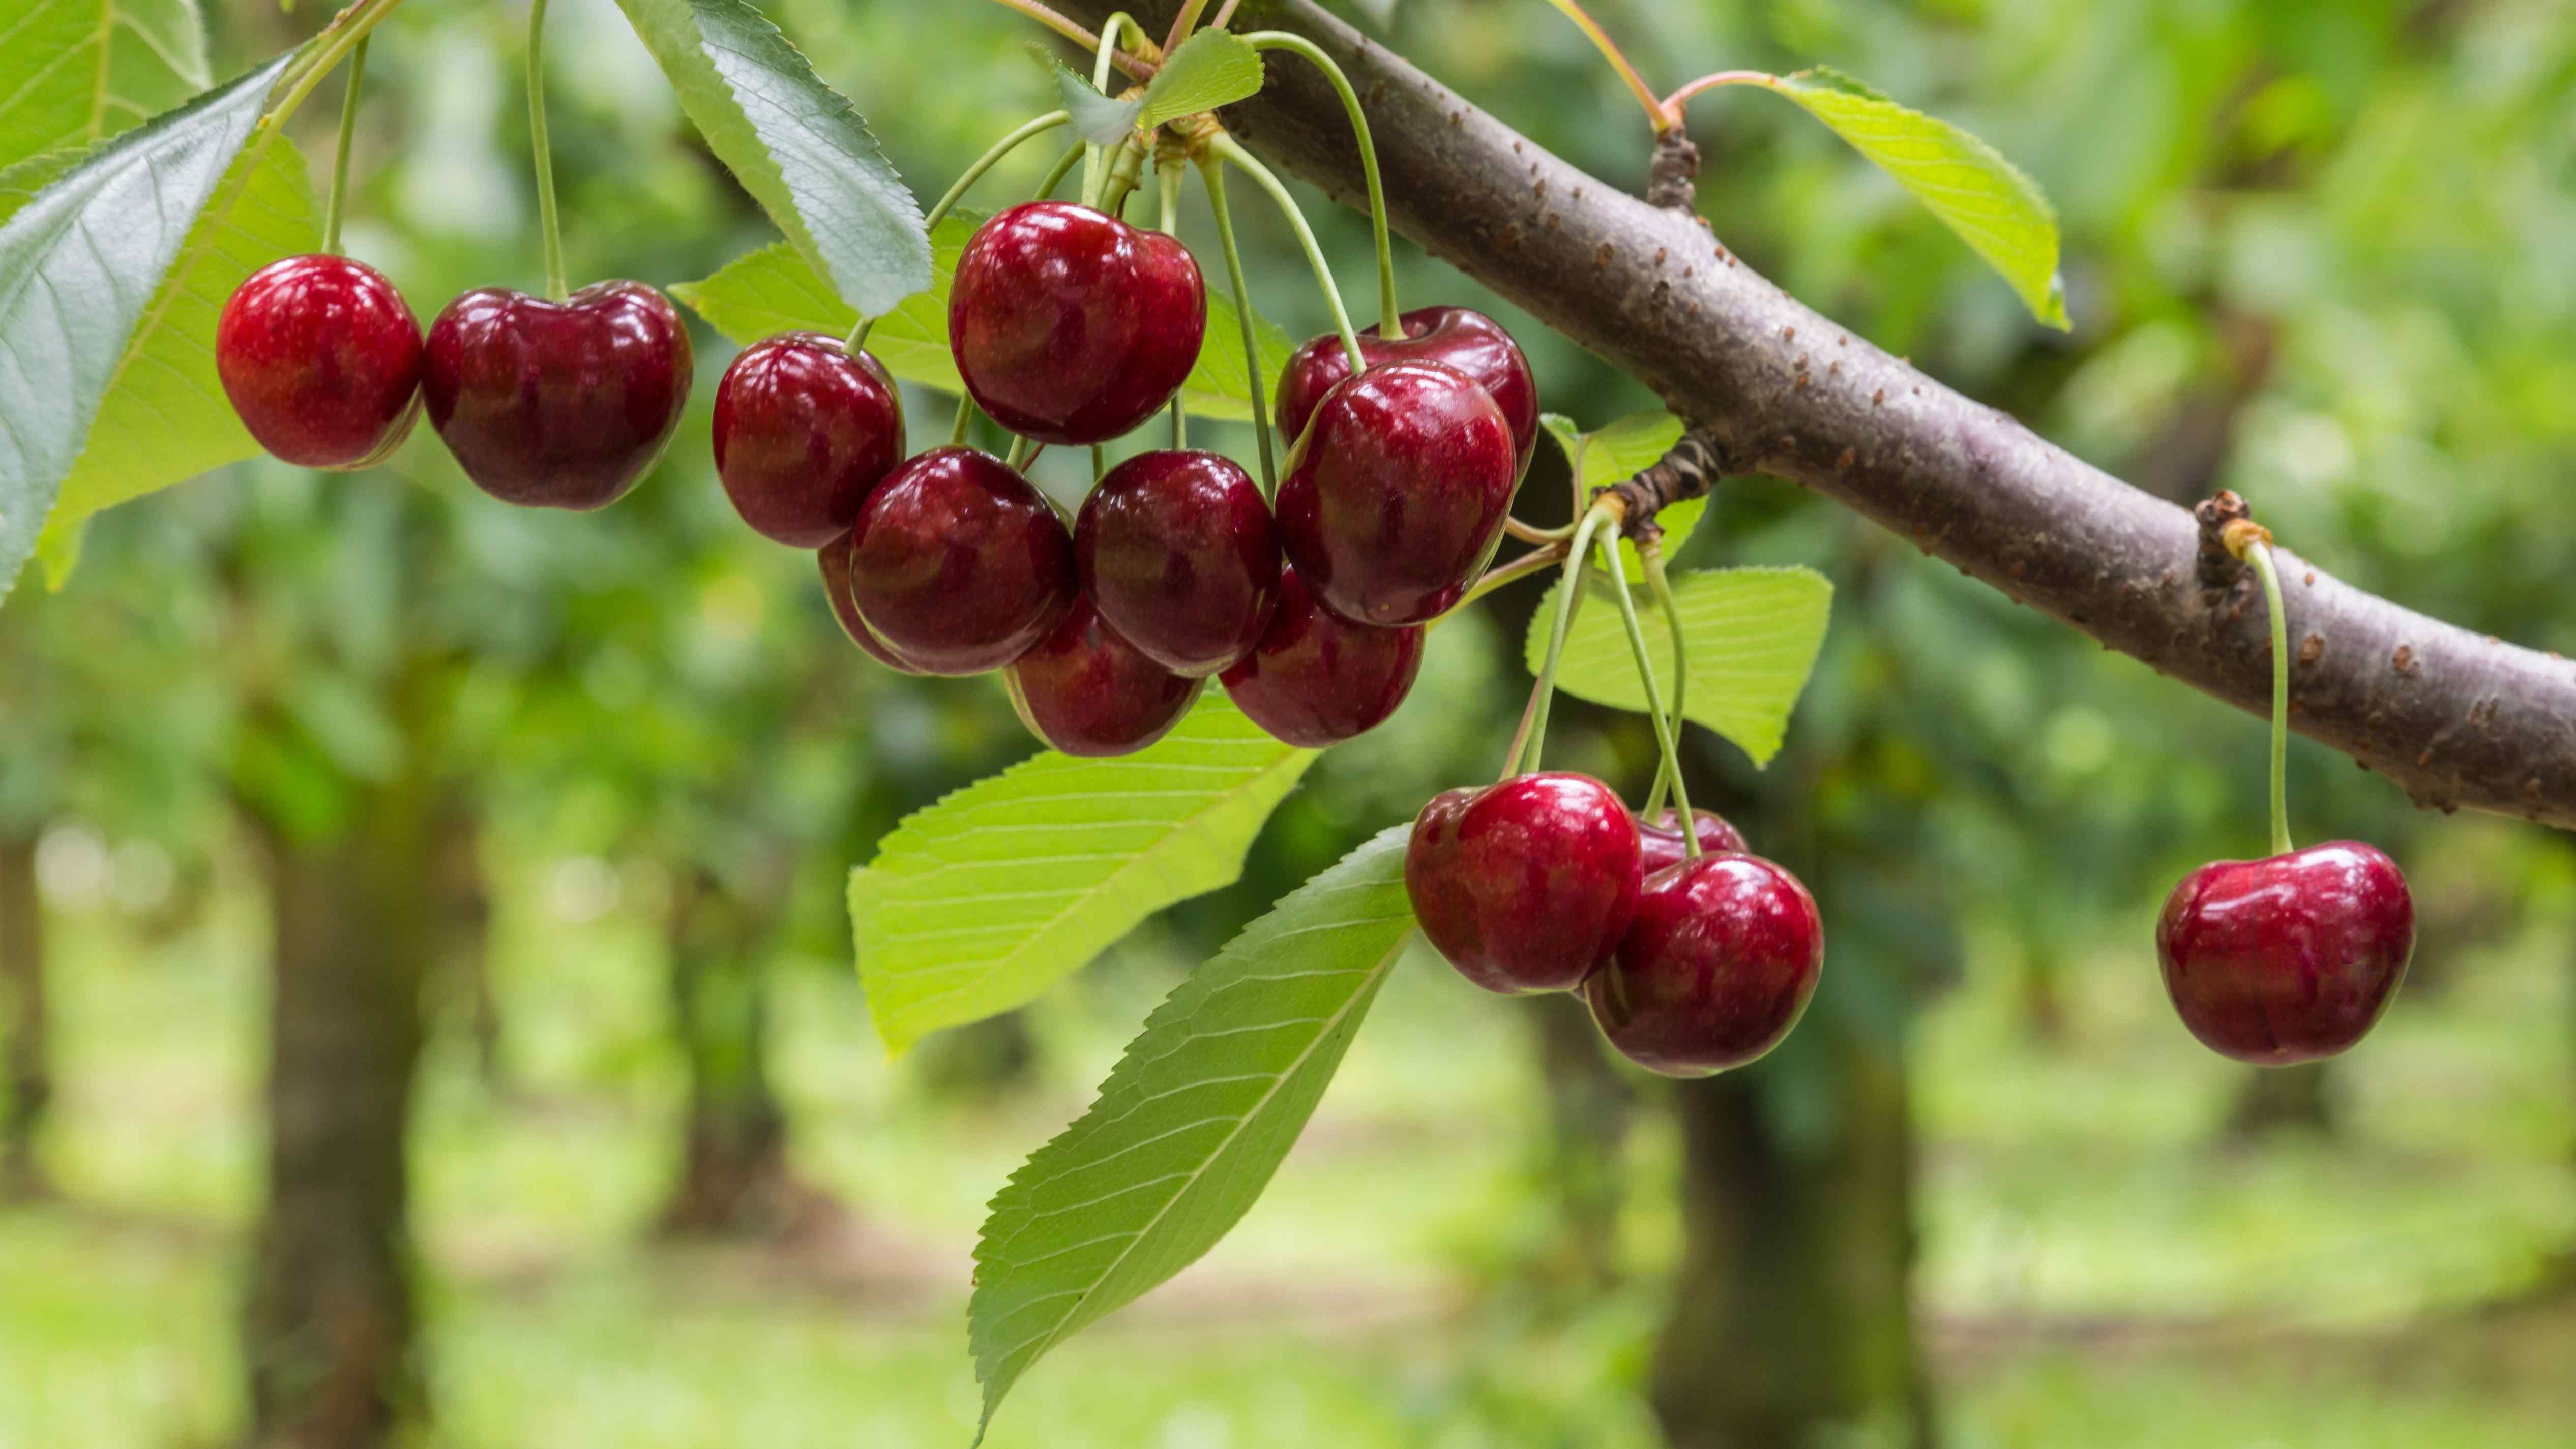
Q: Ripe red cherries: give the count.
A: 15